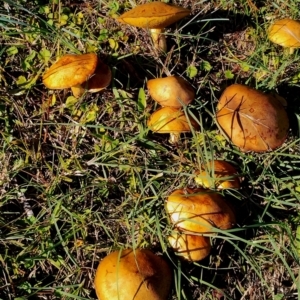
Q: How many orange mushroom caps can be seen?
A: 11